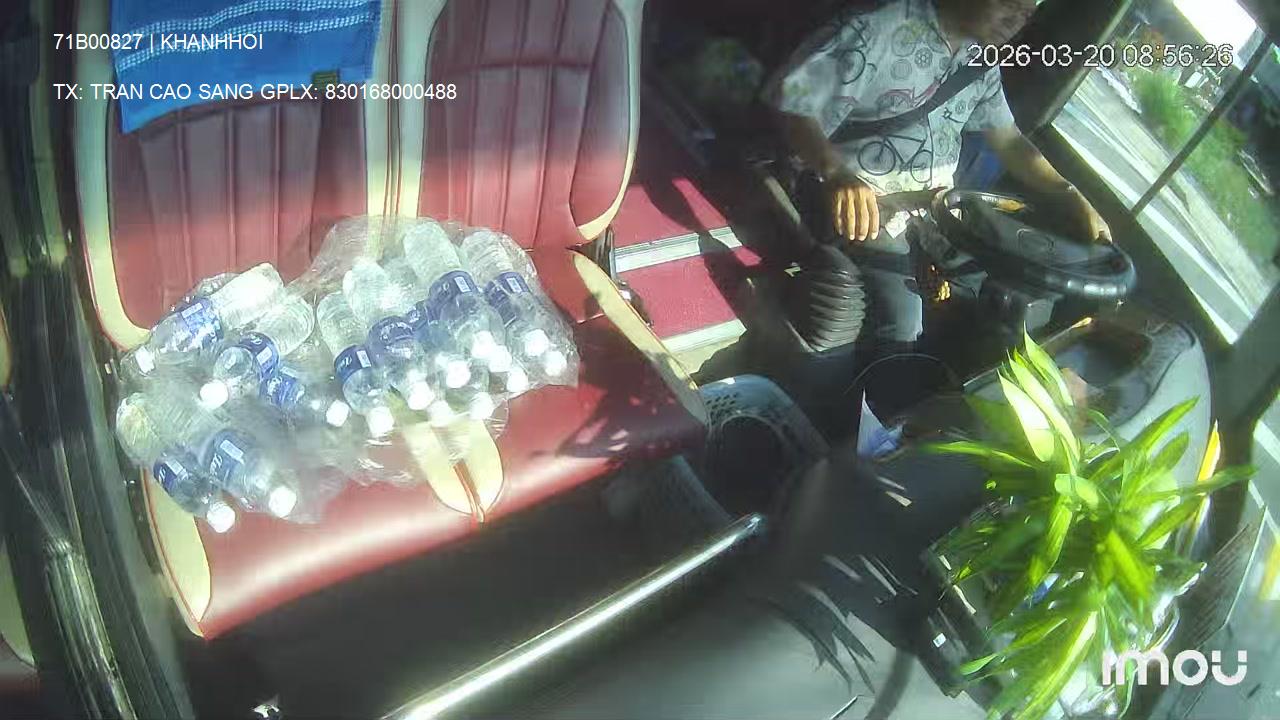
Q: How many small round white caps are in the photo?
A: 15